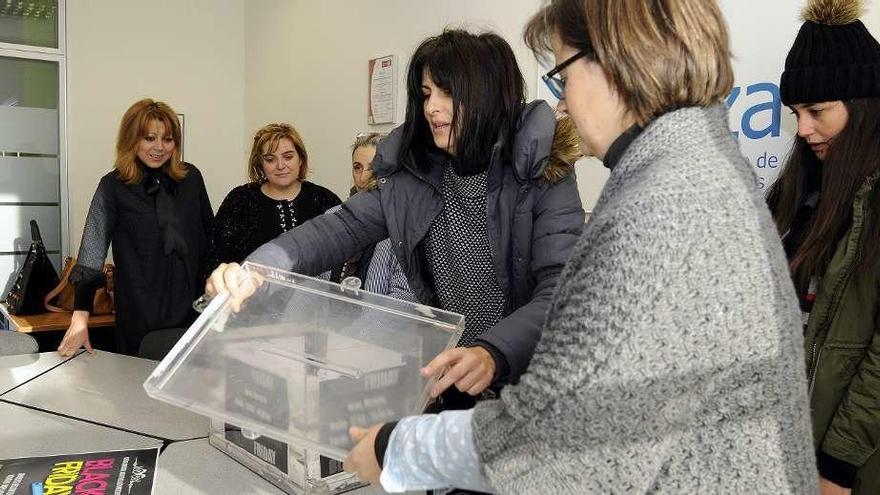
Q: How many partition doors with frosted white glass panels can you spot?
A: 1